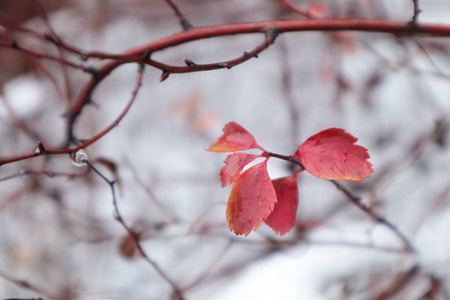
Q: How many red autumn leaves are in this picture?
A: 5